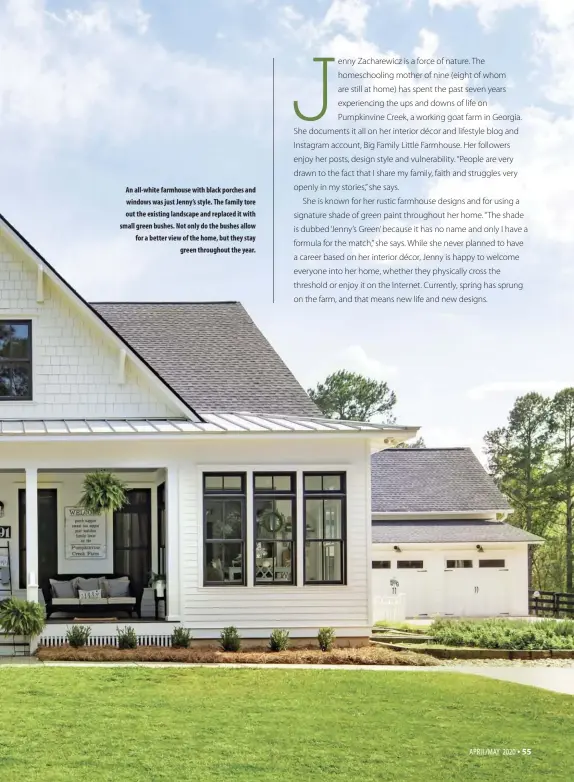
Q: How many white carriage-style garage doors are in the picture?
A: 2